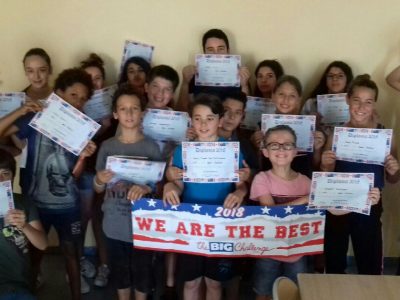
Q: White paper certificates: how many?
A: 14